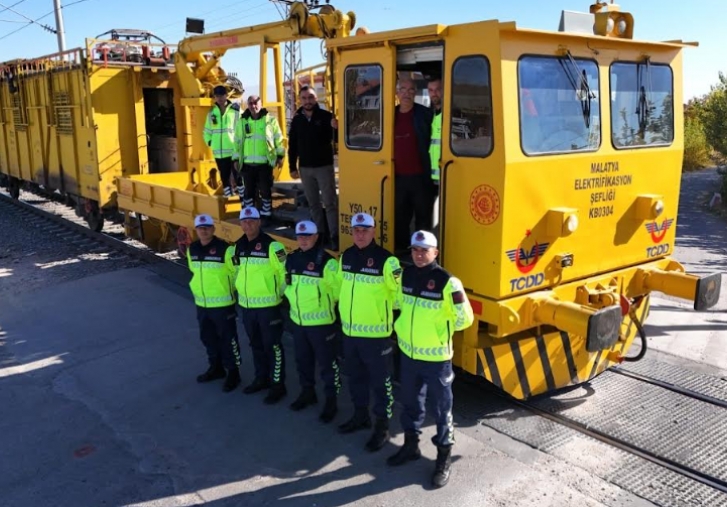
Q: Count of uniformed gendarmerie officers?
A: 5